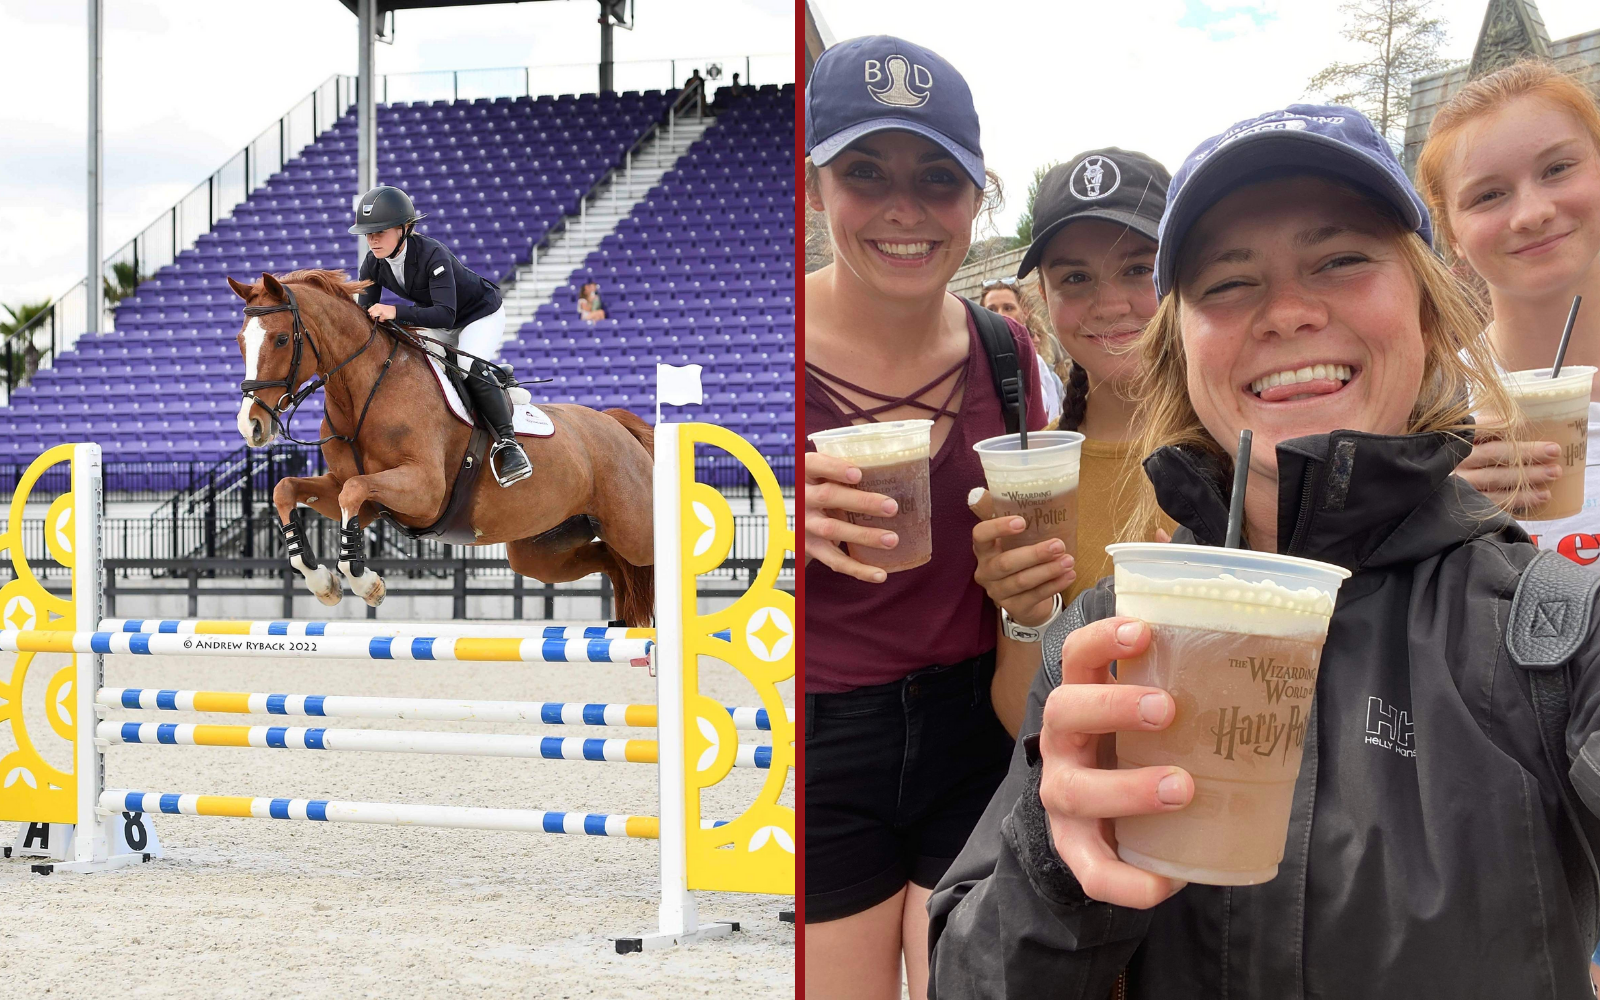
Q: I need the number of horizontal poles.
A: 5